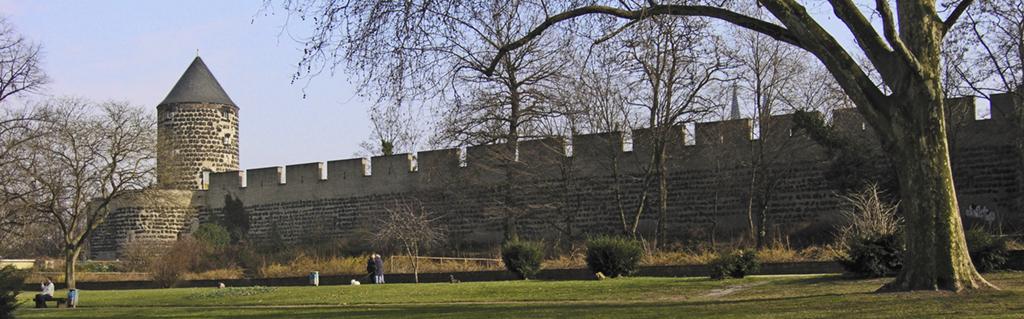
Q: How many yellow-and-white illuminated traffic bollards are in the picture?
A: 0